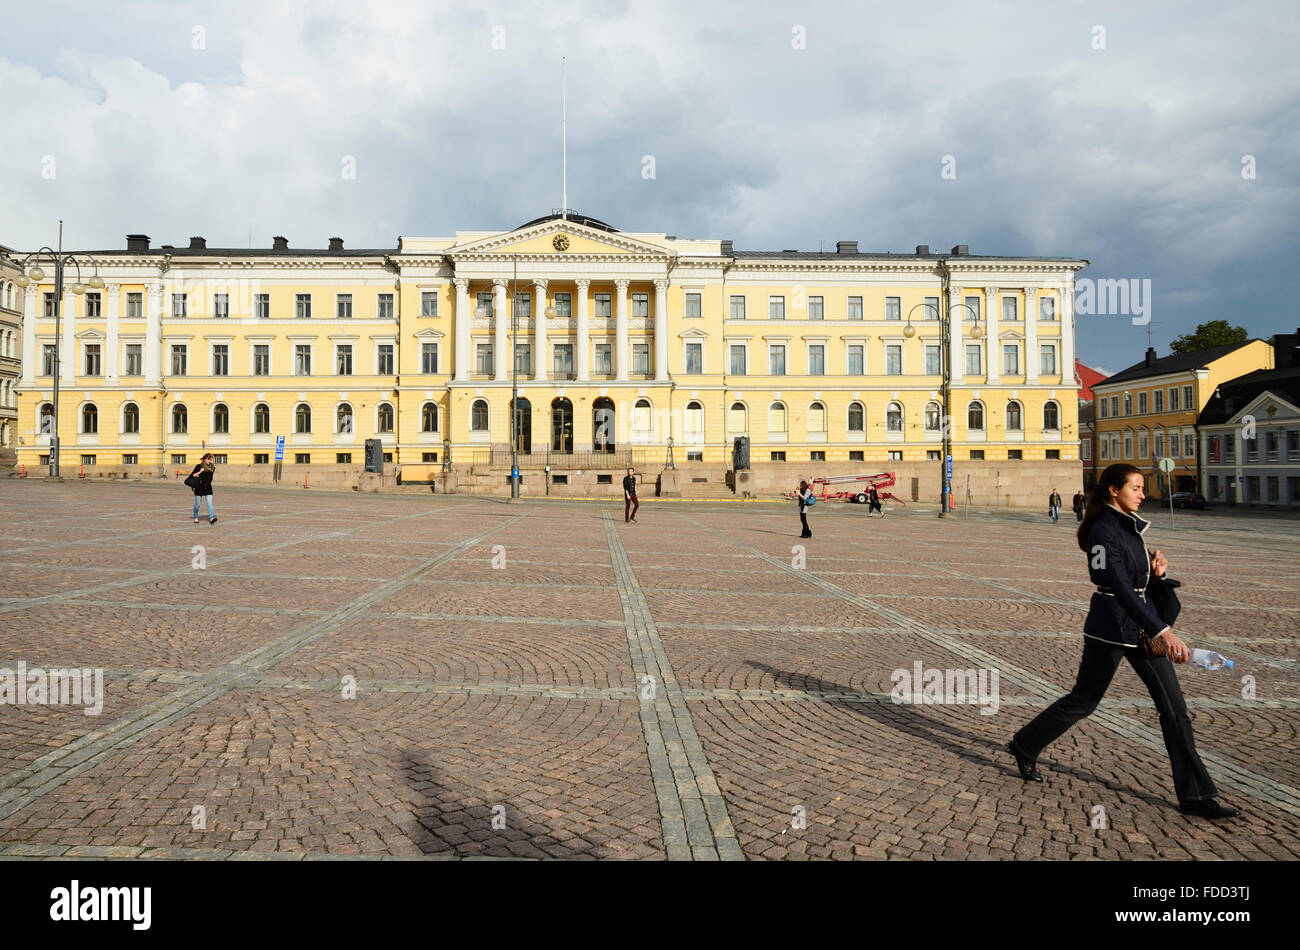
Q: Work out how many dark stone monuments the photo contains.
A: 2